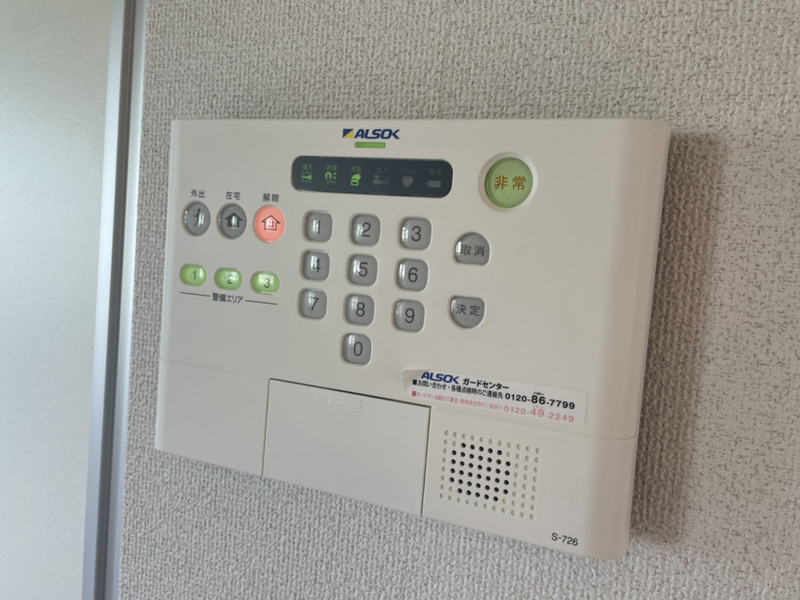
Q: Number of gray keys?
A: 14